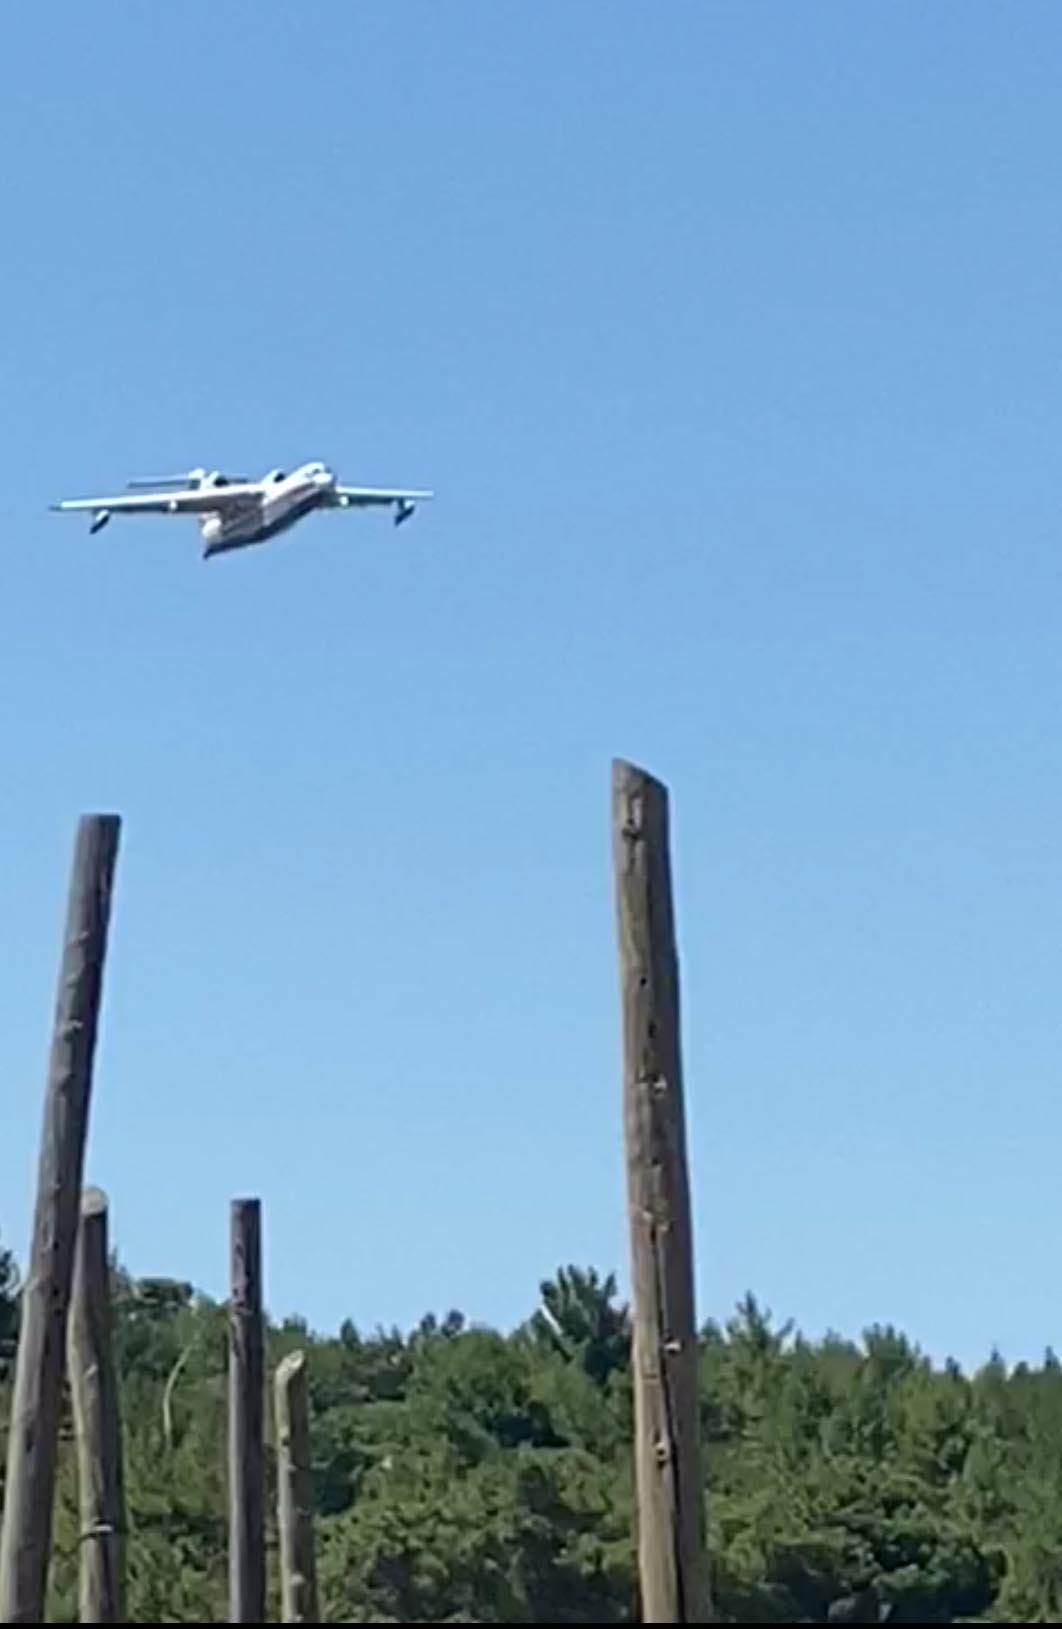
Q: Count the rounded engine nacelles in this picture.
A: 2